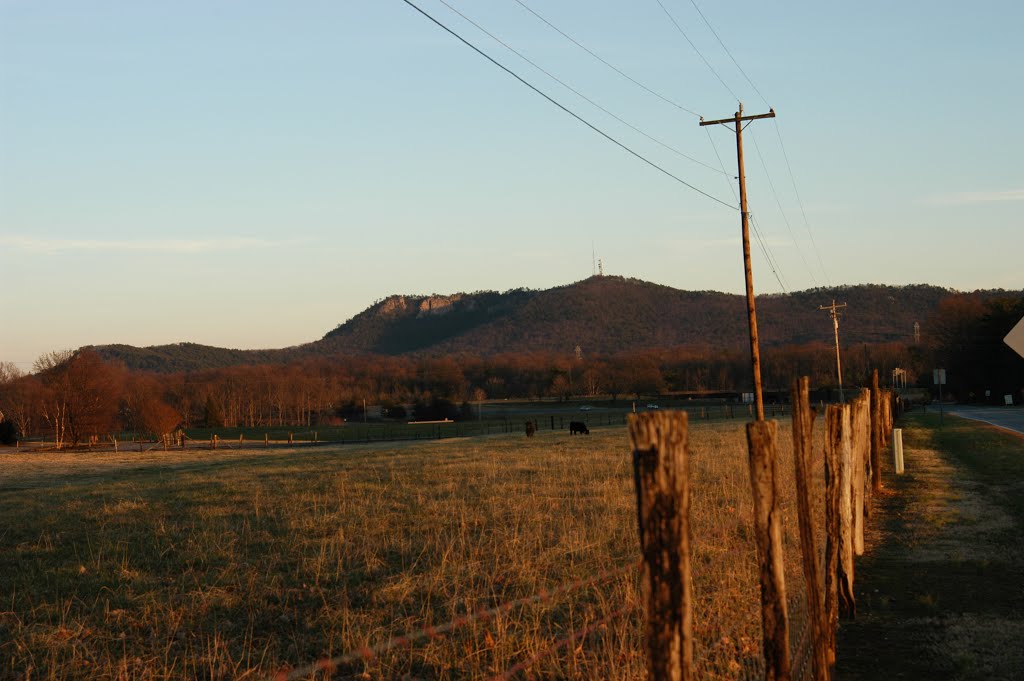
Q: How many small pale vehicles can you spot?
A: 2